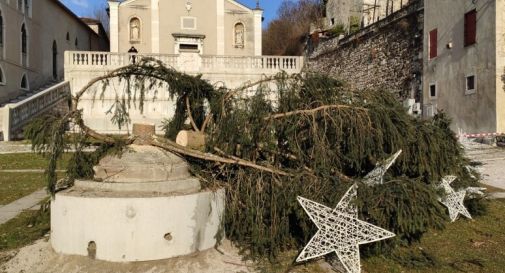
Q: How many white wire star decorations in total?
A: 3